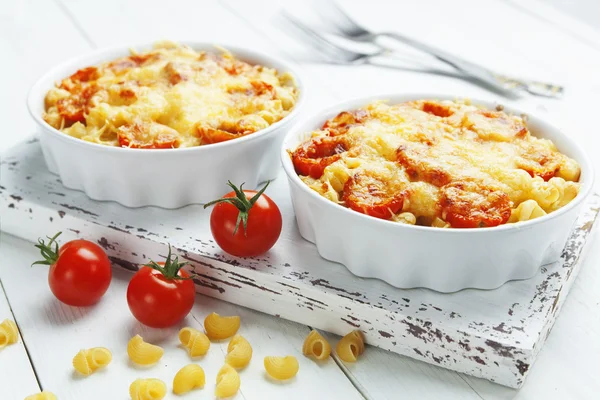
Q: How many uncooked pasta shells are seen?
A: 13